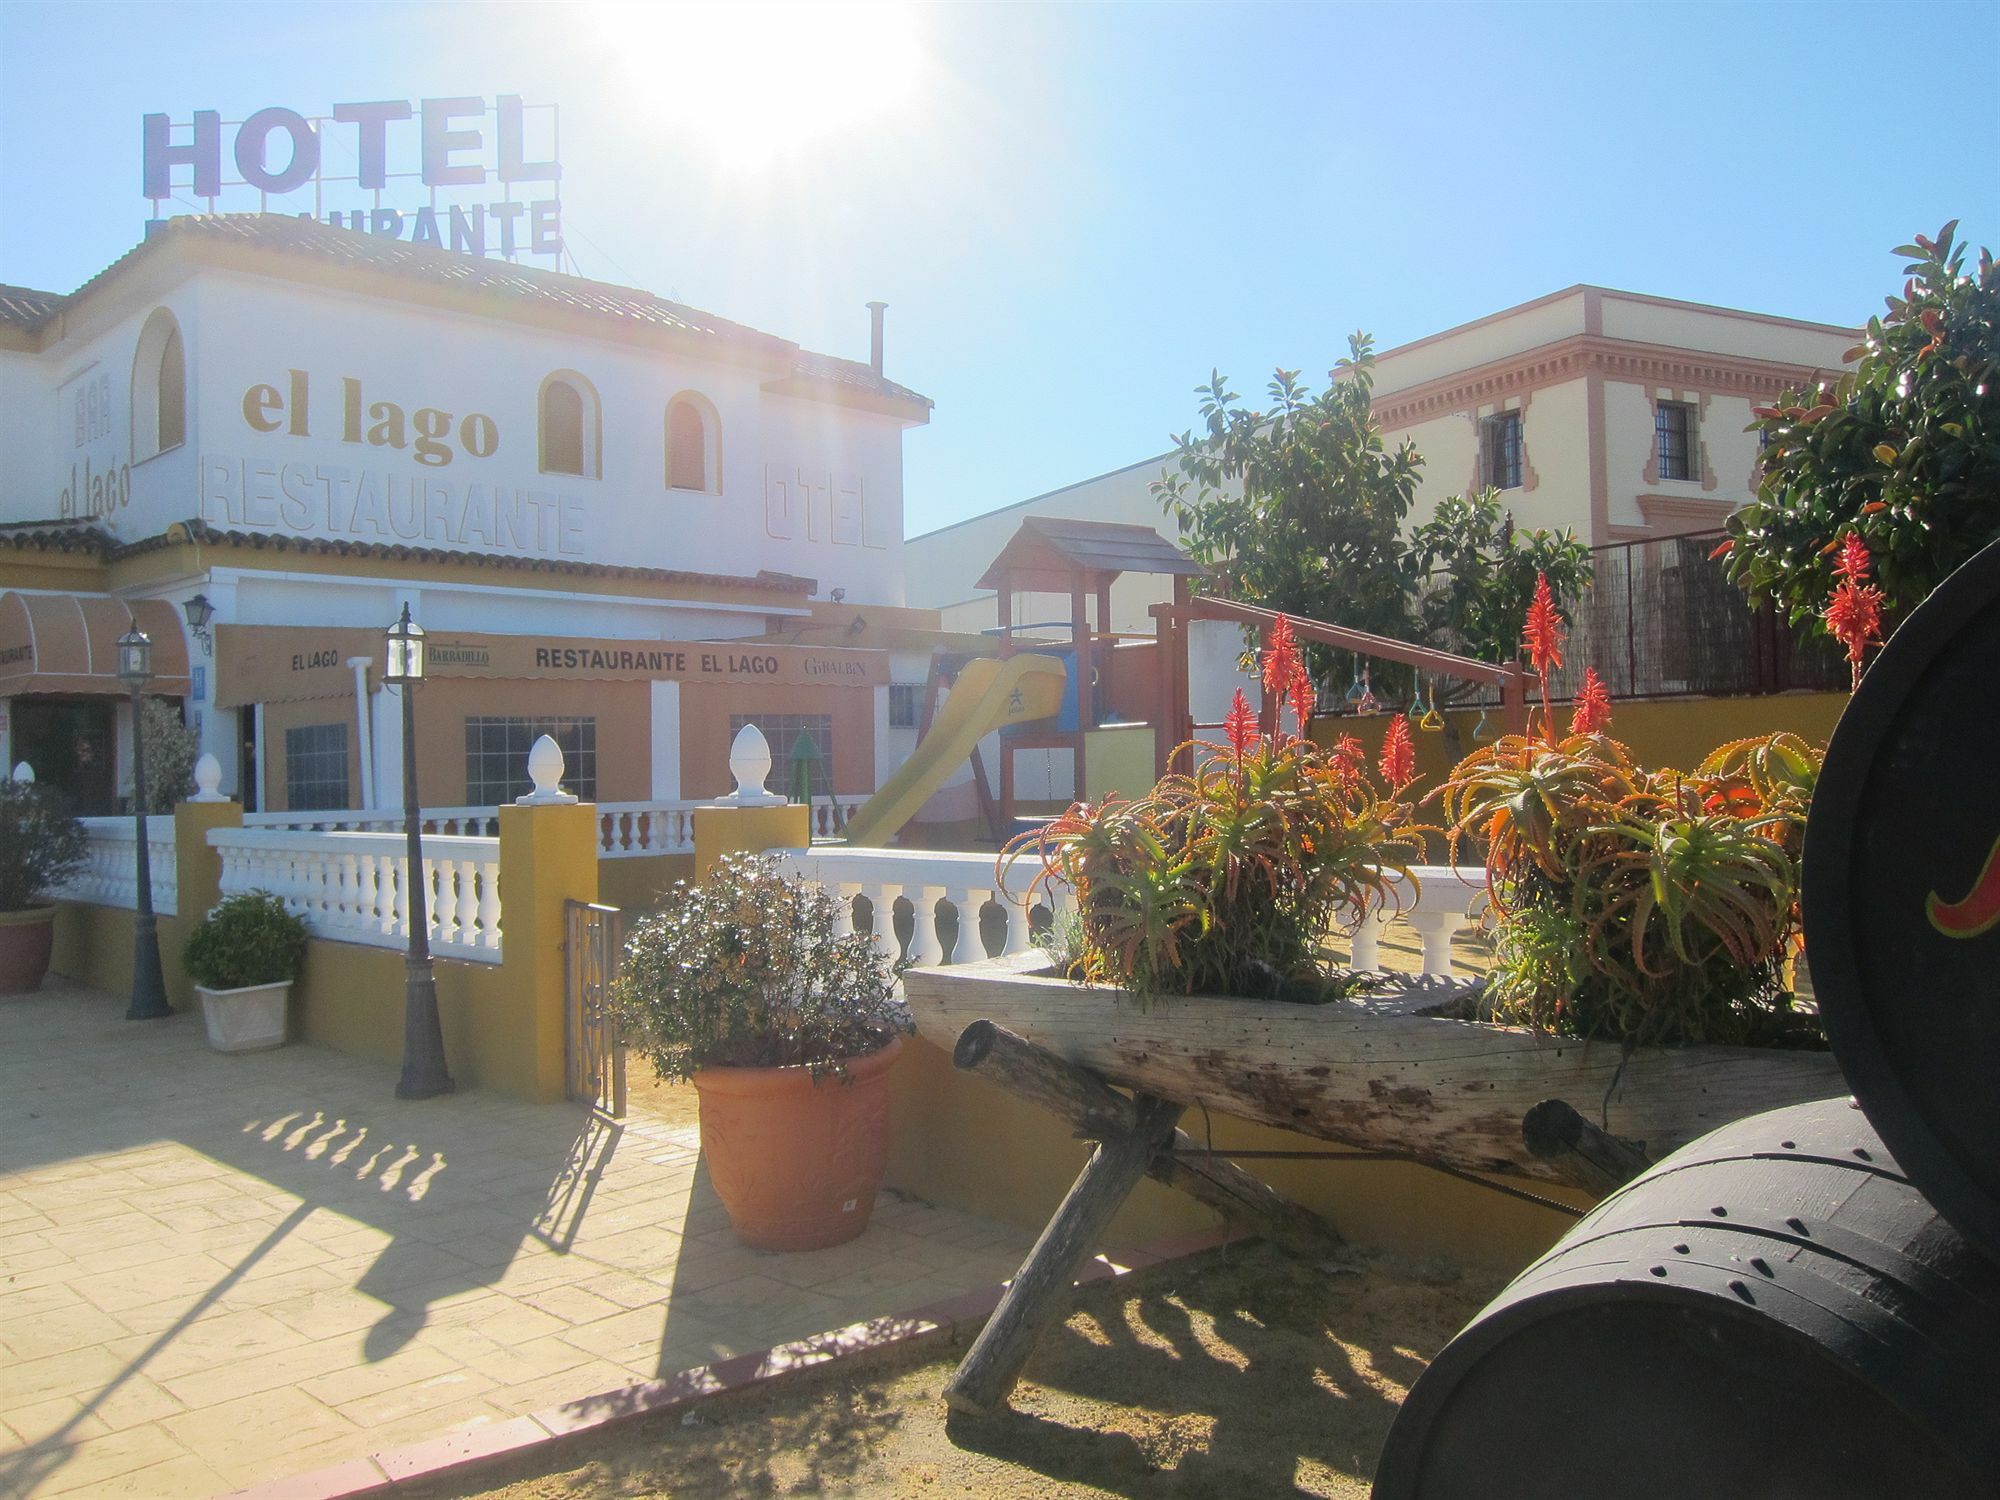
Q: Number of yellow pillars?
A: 3